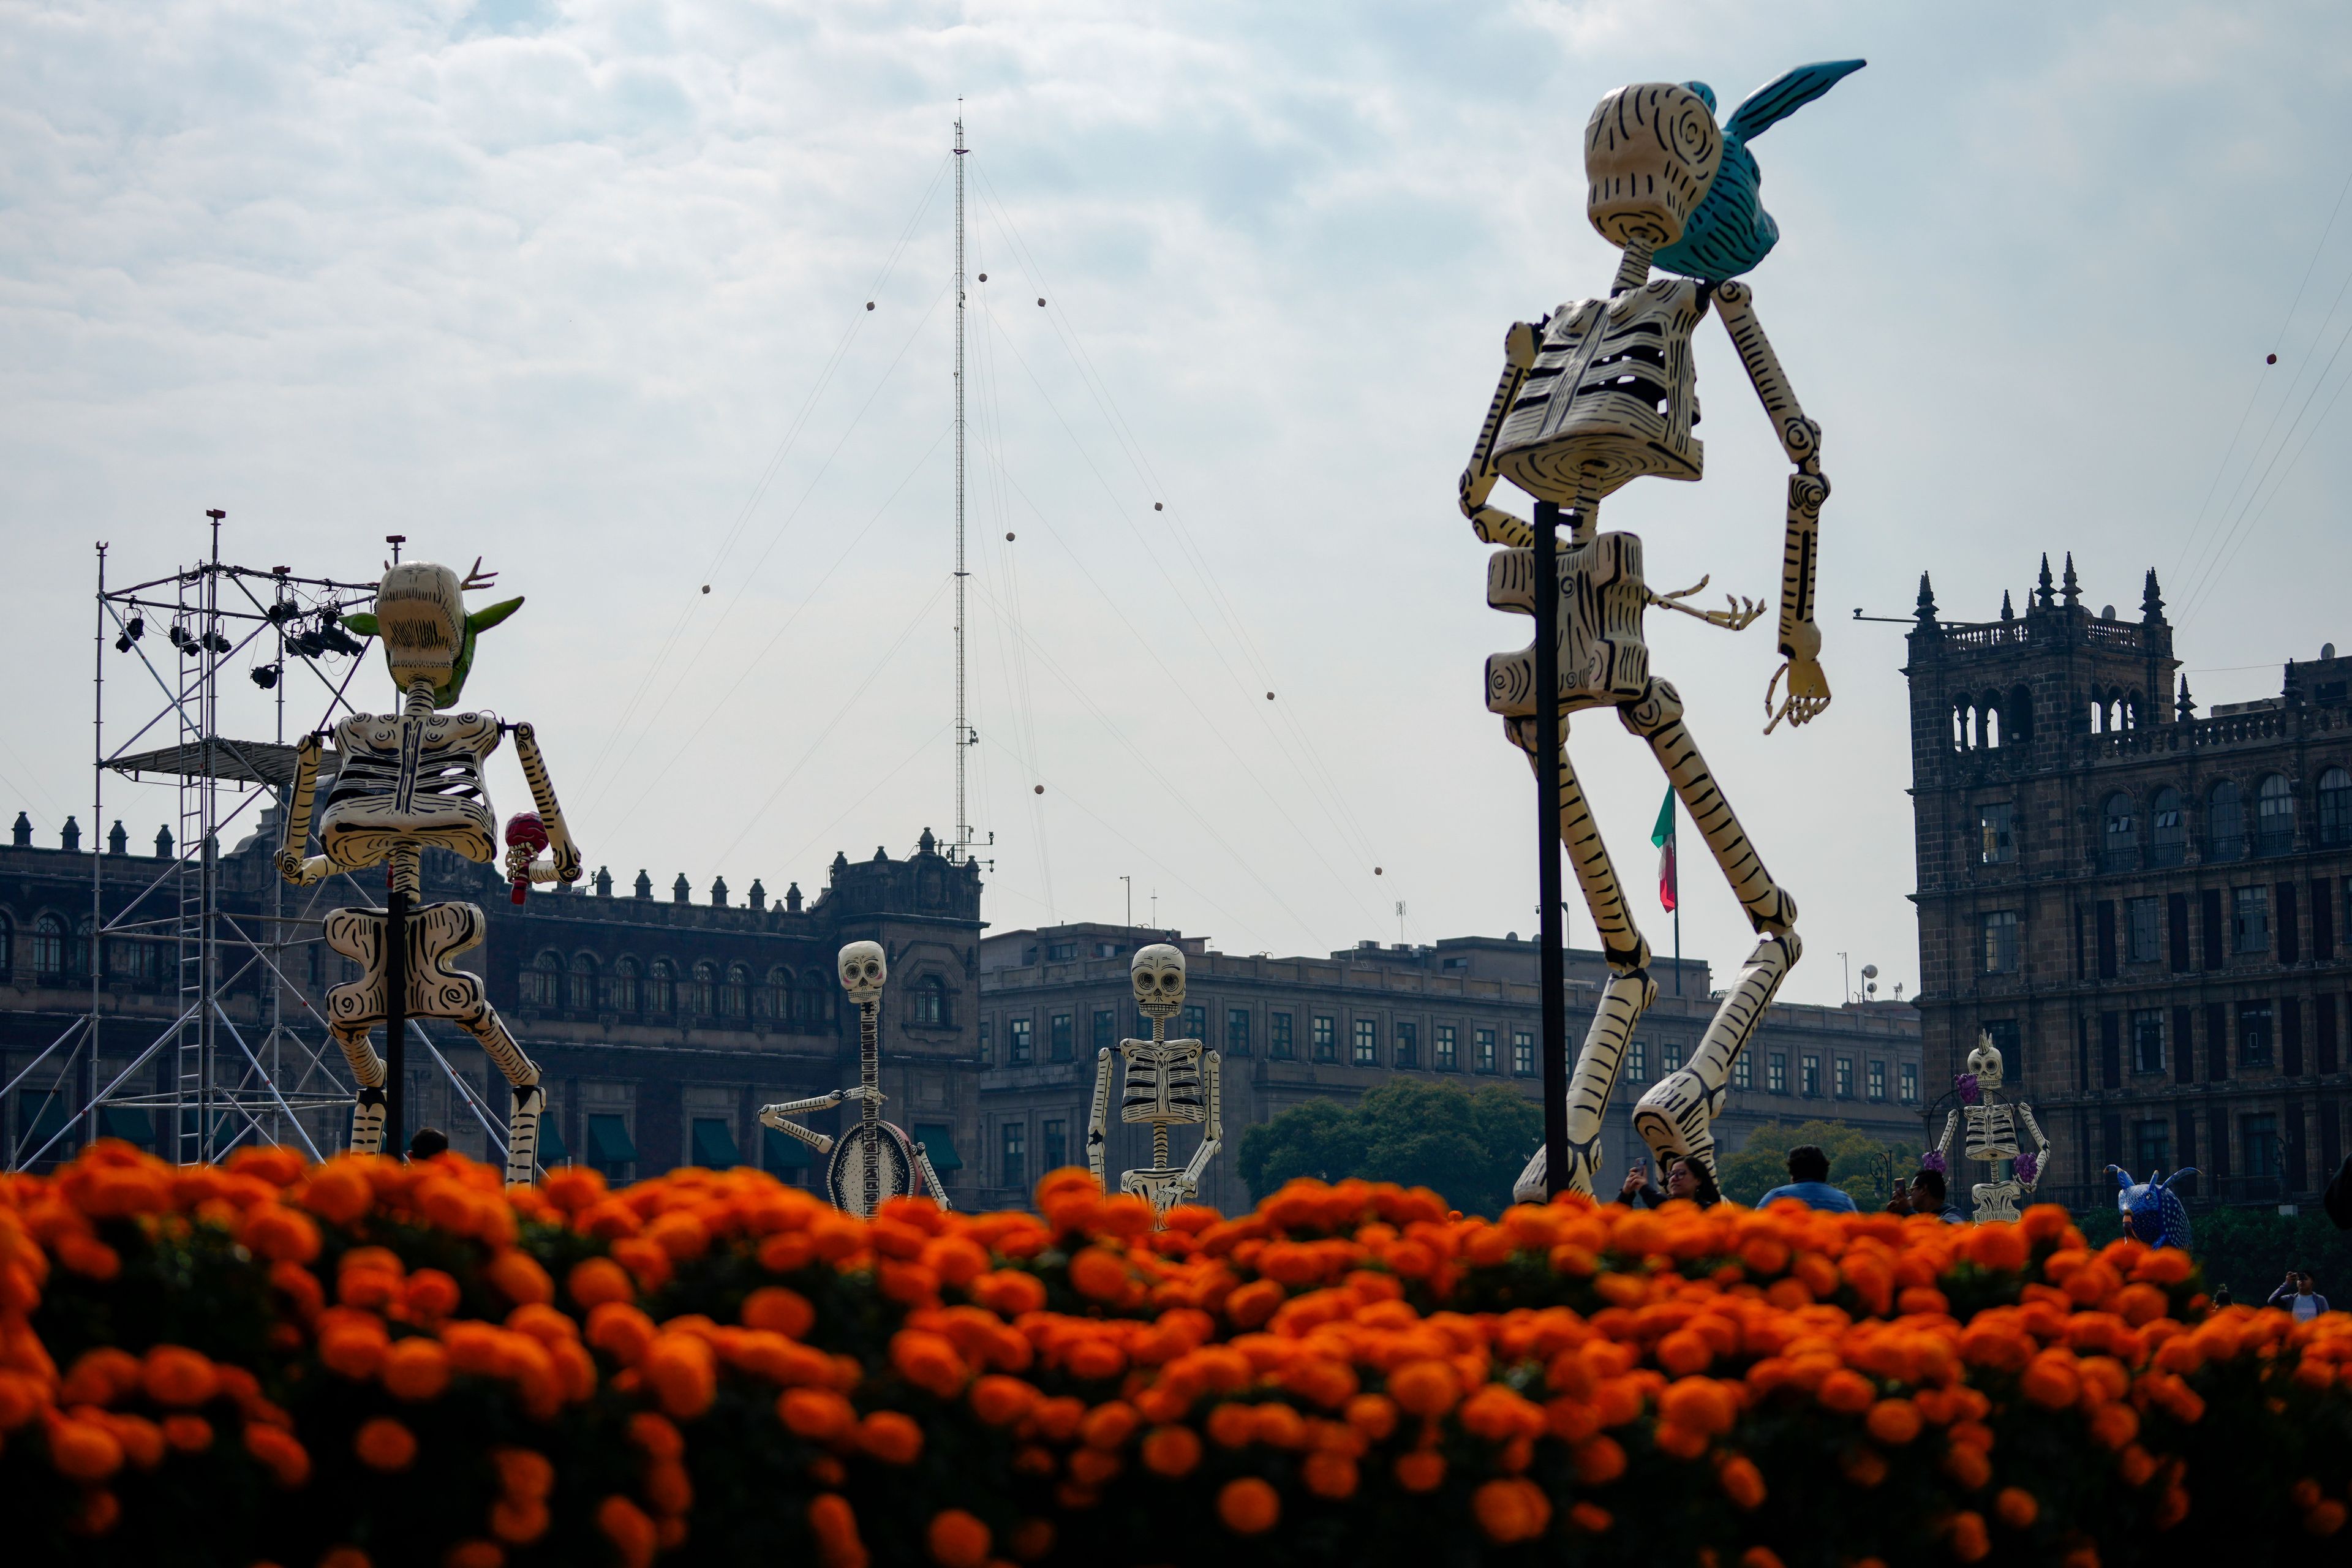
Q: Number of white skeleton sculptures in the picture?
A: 5